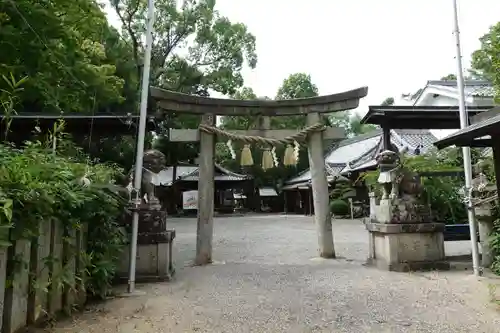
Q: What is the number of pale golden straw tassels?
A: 3